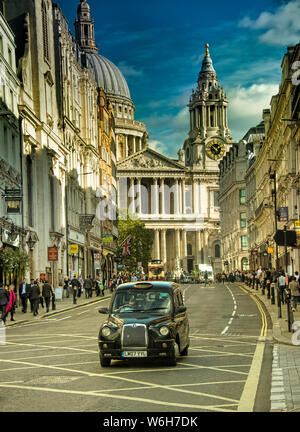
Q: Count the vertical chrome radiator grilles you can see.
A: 1